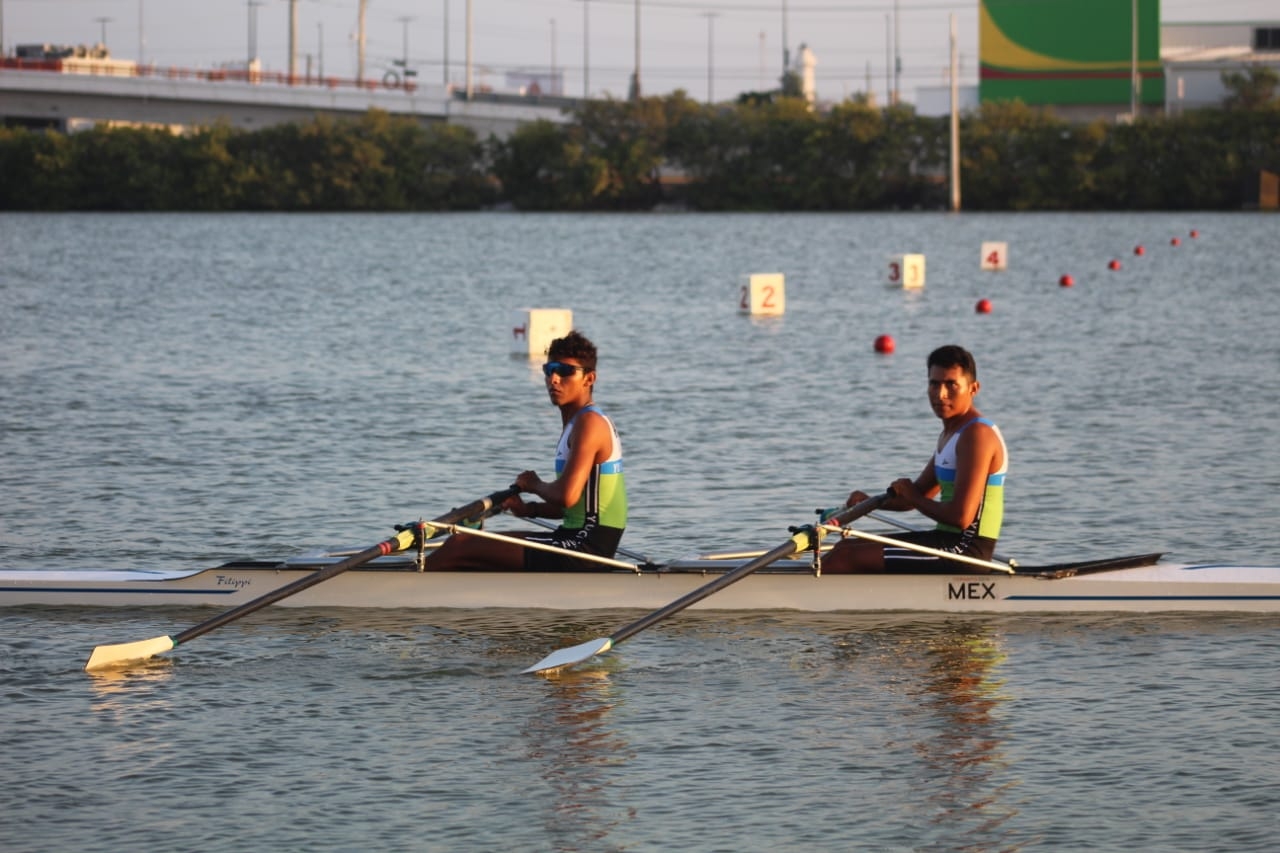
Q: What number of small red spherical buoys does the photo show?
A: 7